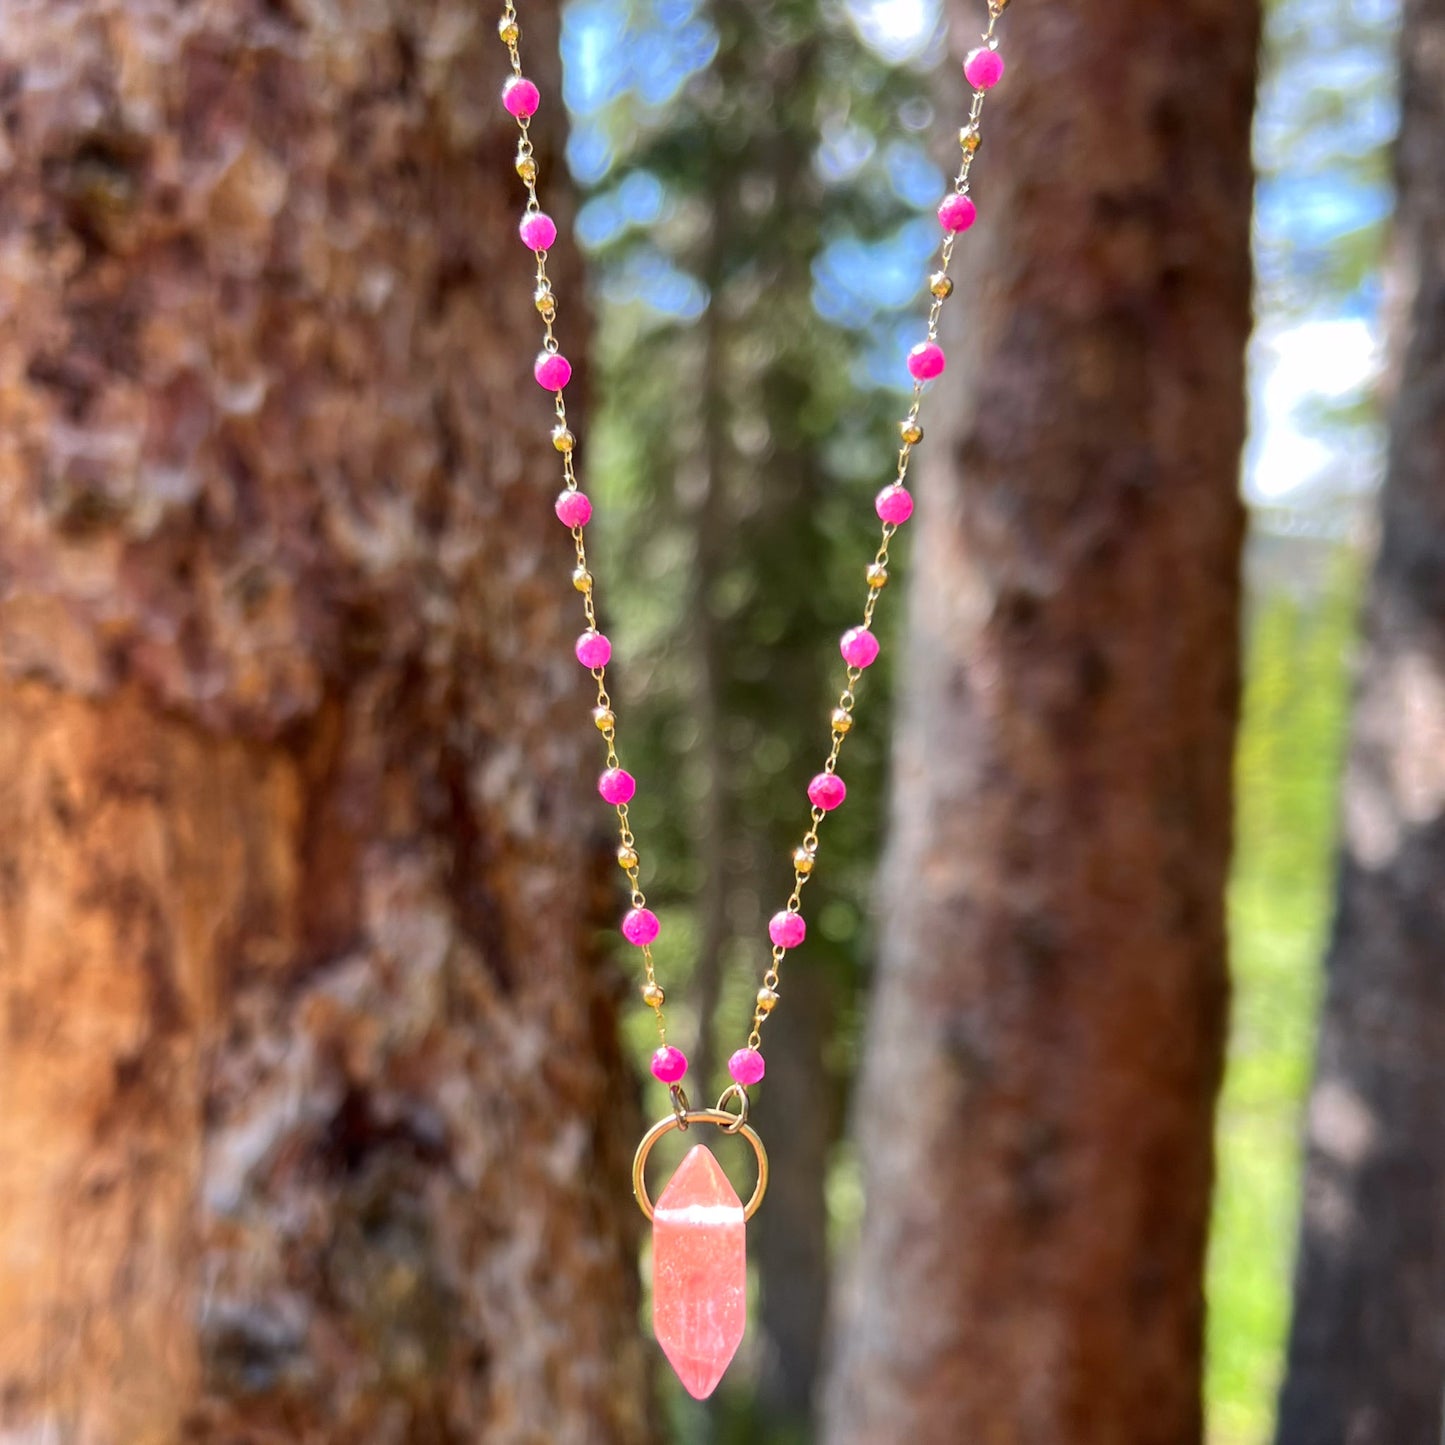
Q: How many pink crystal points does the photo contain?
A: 1